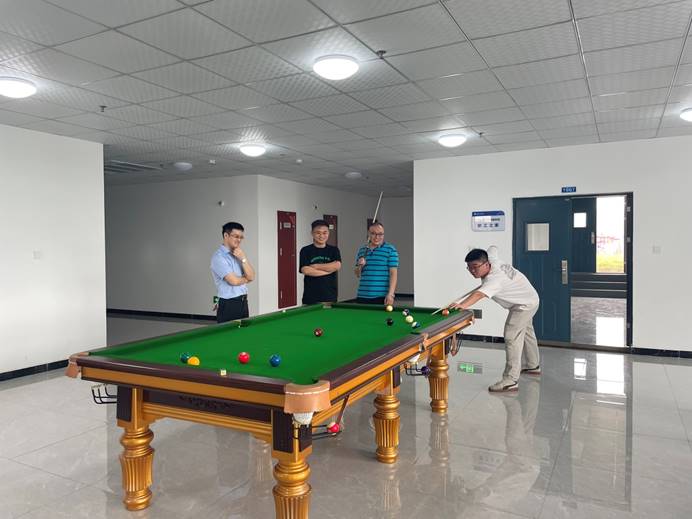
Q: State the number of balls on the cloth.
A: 11